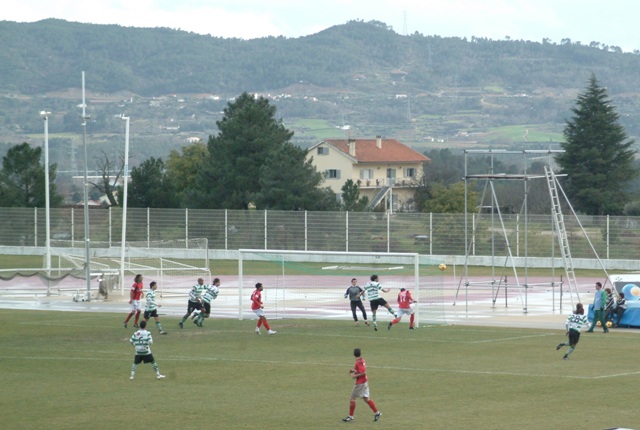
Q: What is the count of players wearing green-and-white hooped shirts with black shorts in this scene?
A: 6